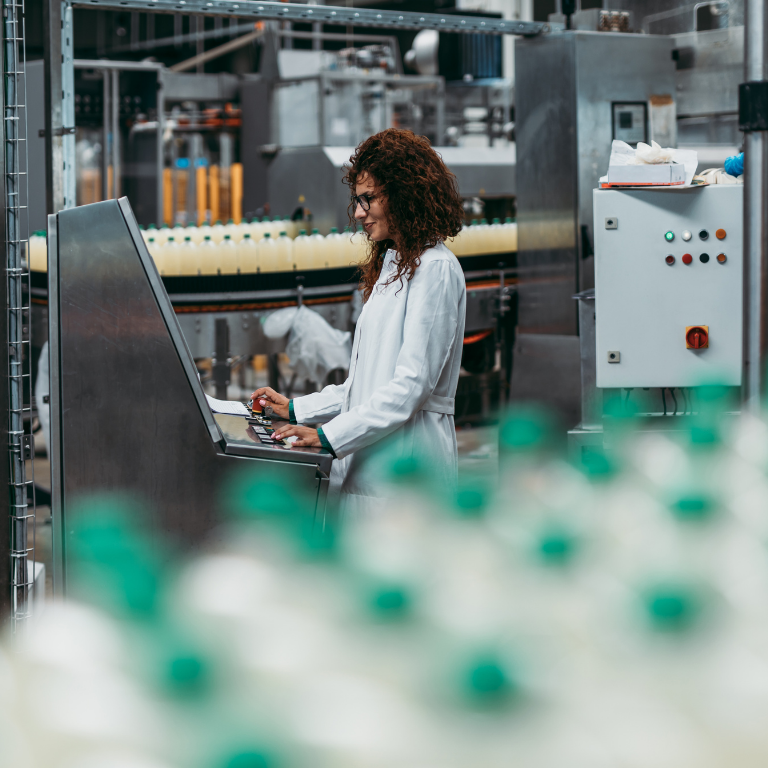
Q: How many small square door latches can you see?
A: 2